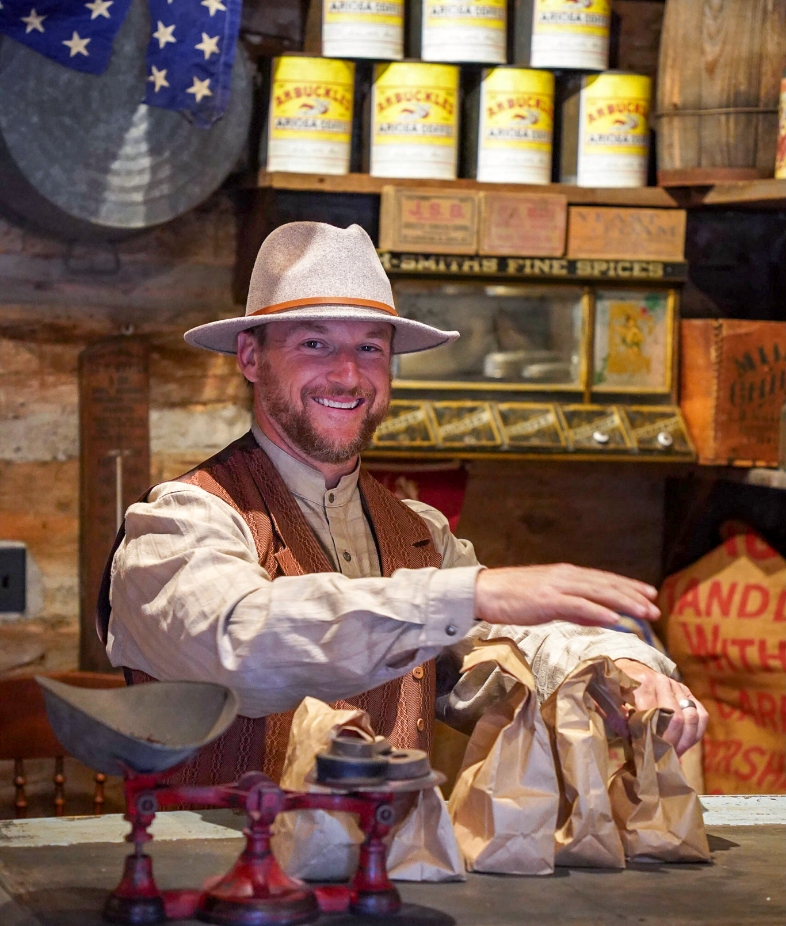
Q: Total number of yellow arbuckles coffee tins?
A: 7